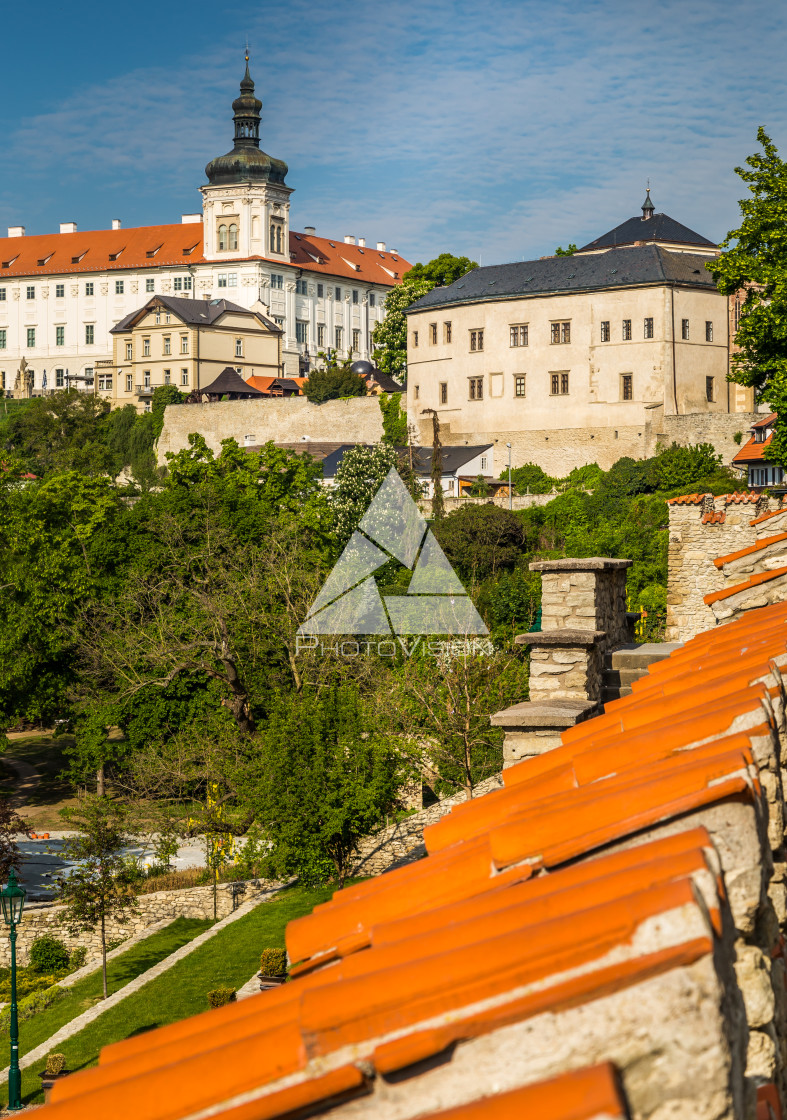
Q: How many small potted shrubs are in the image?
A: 3